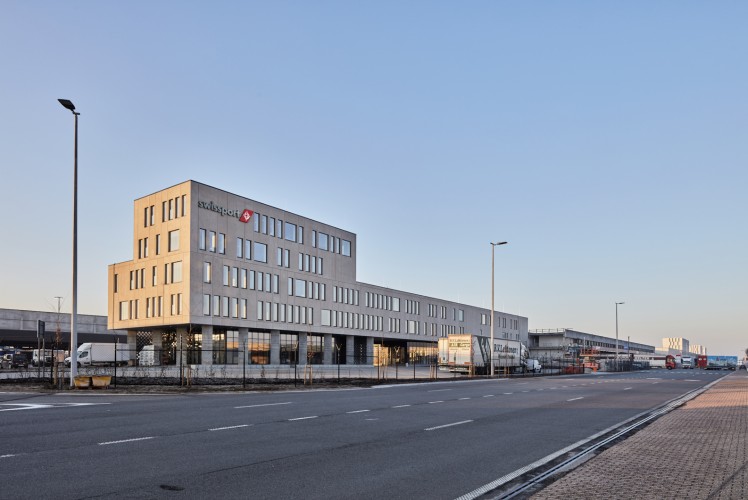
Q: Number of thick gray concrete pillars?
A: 10